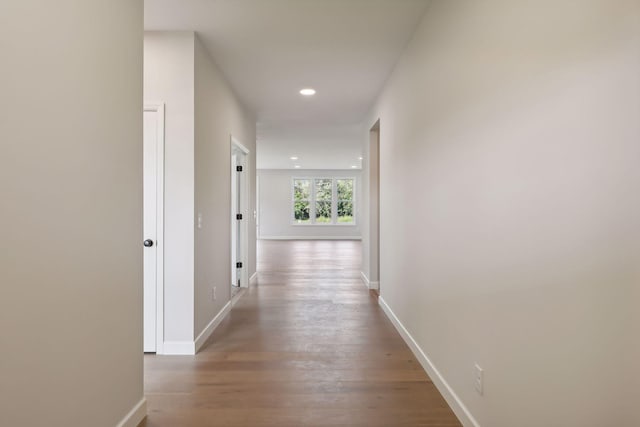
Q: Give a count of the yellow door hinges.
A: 0